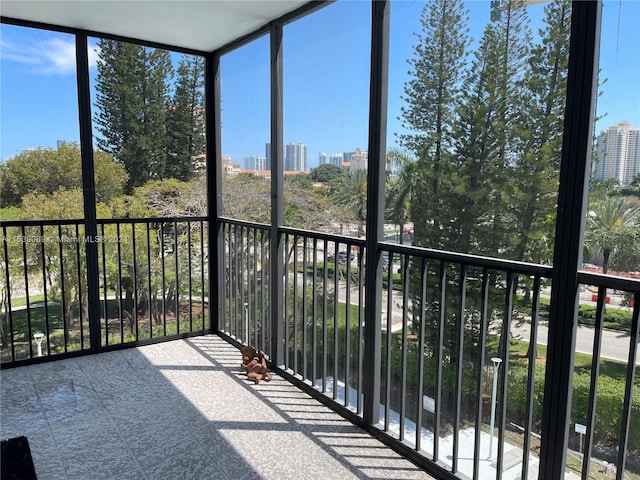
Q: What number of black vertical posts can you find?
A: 5